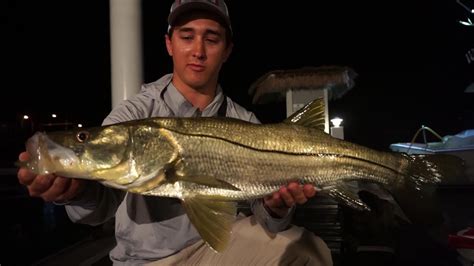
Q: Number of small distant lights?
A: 3